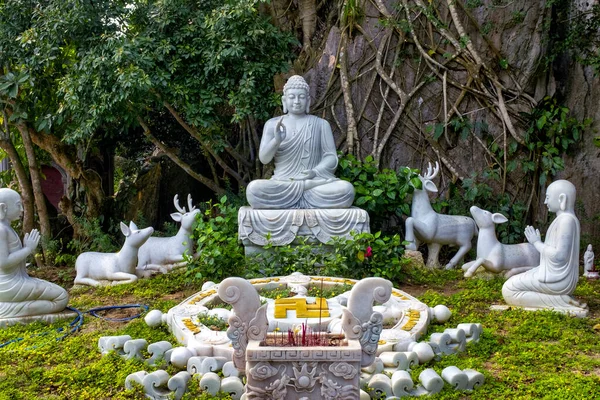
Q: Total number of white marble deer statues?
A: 4